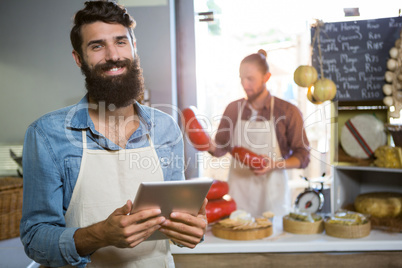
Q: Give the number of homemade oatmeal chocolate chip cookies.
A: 0